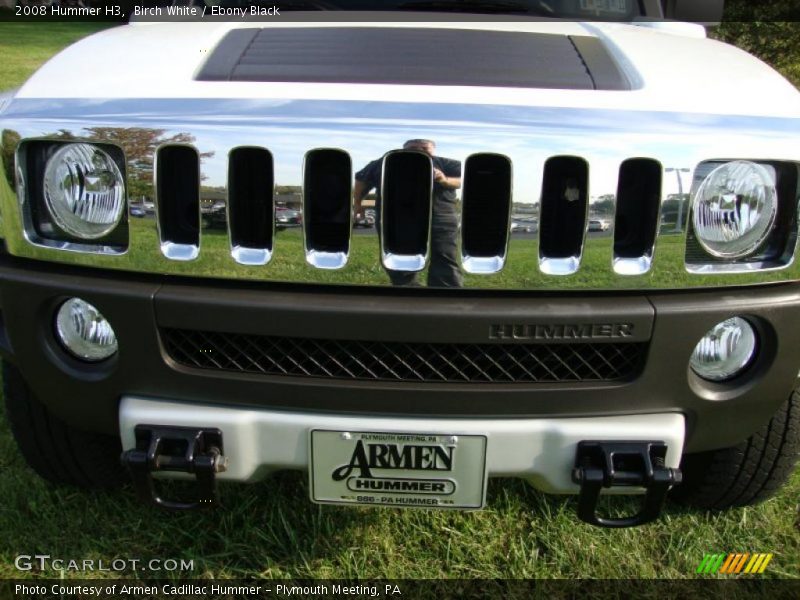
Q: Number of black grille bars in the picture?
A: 7